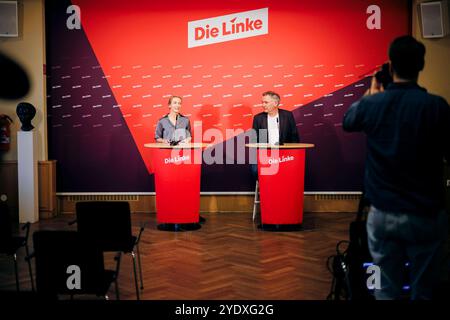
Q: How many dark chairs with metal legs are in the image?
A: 3